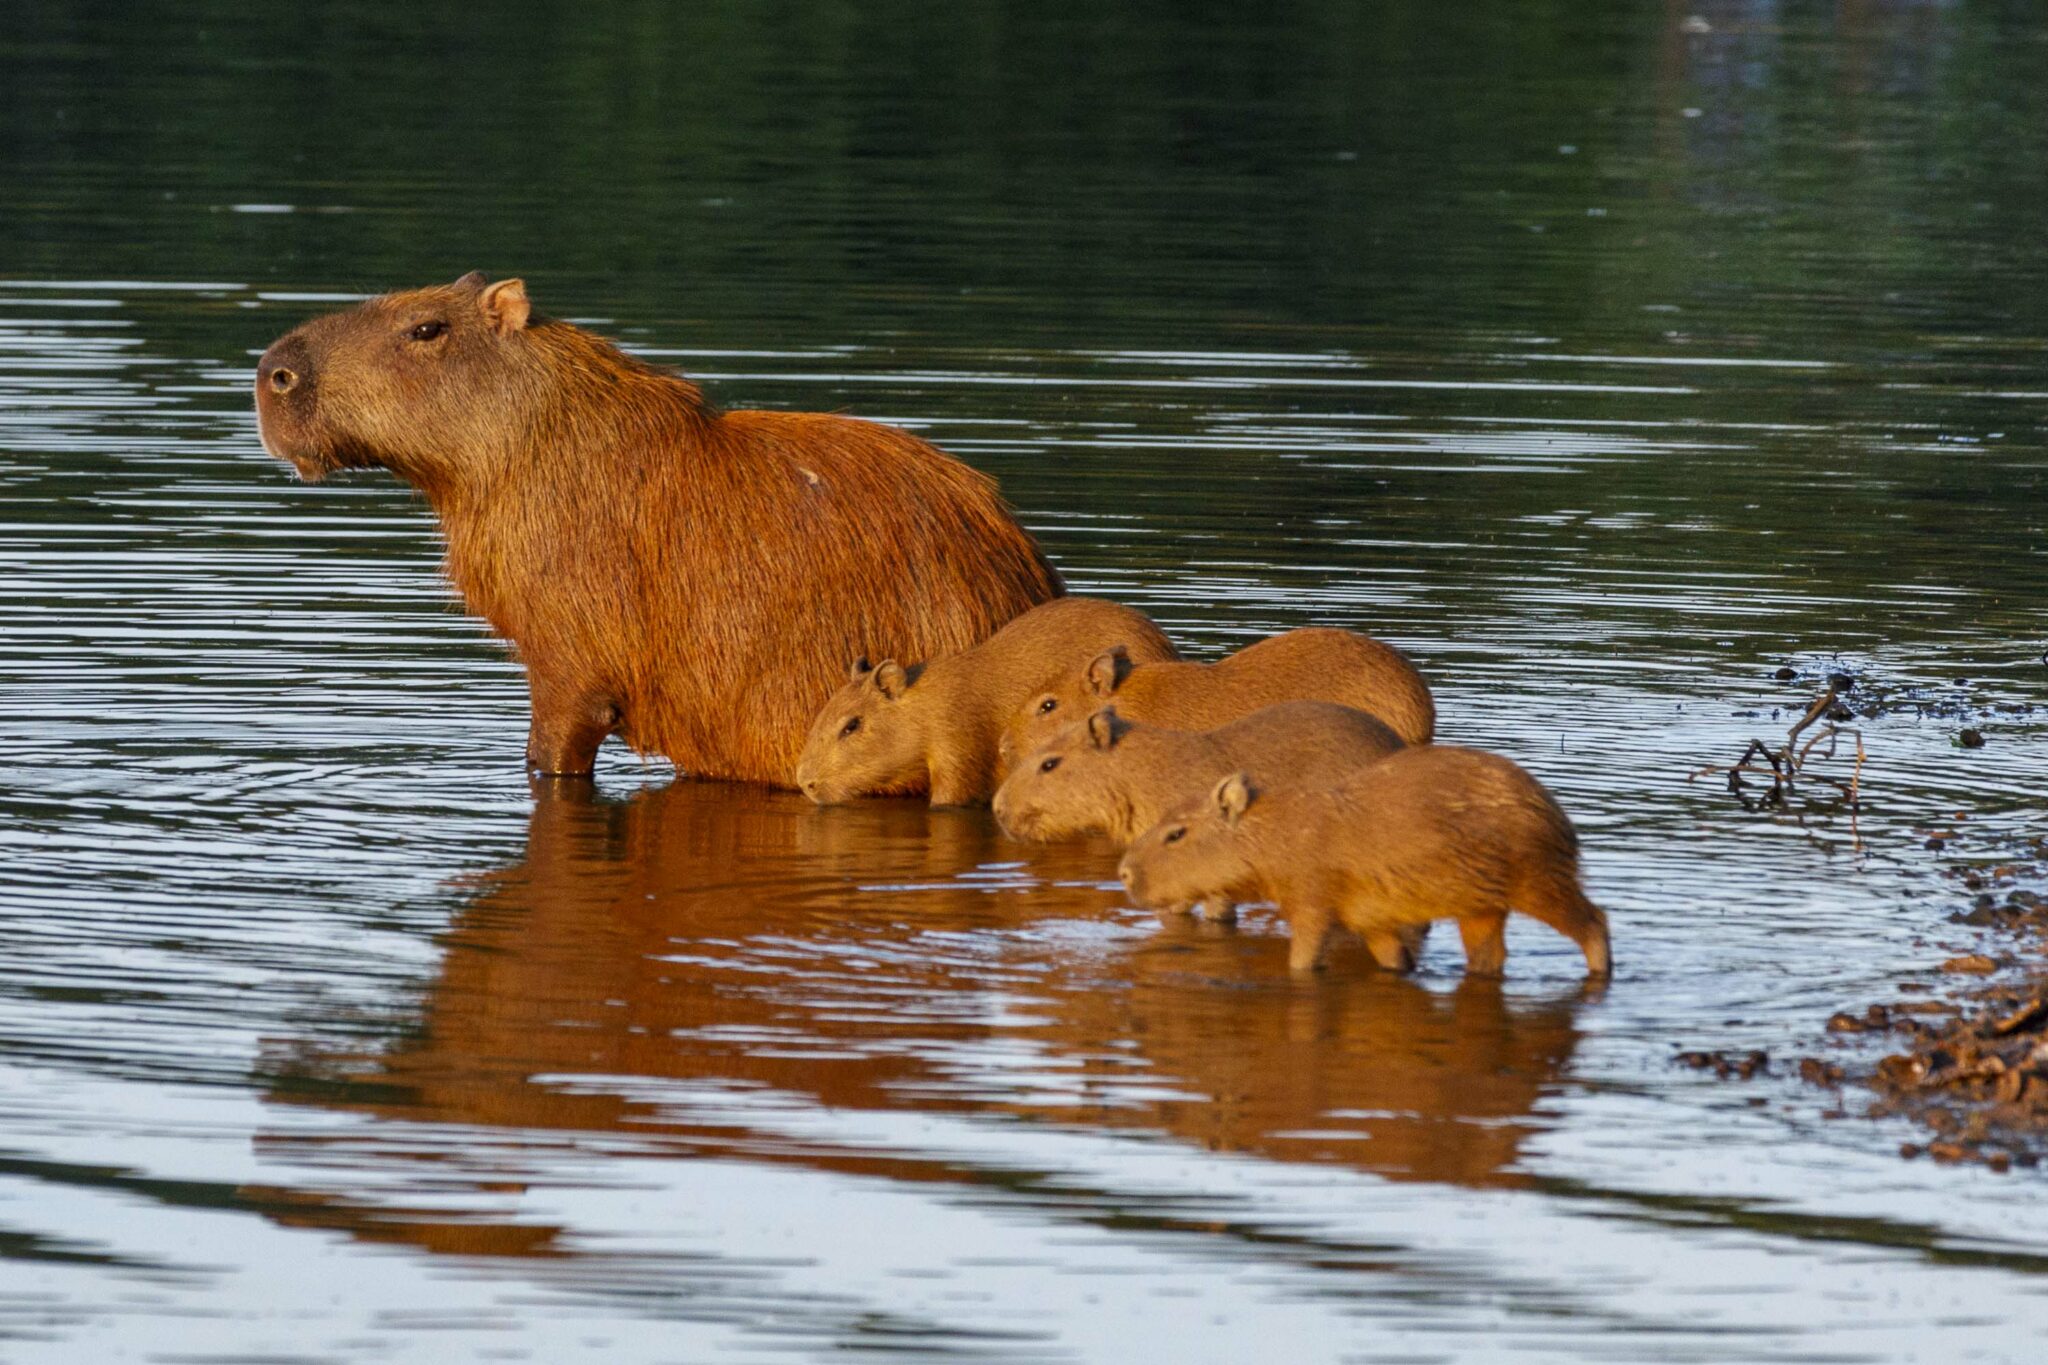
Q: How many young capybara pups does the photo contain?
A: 4